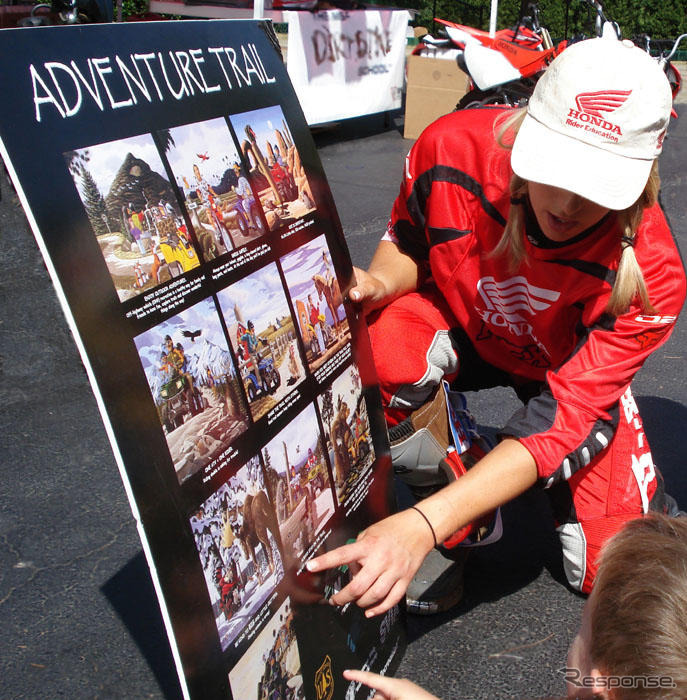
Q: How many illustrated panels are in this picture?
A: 10